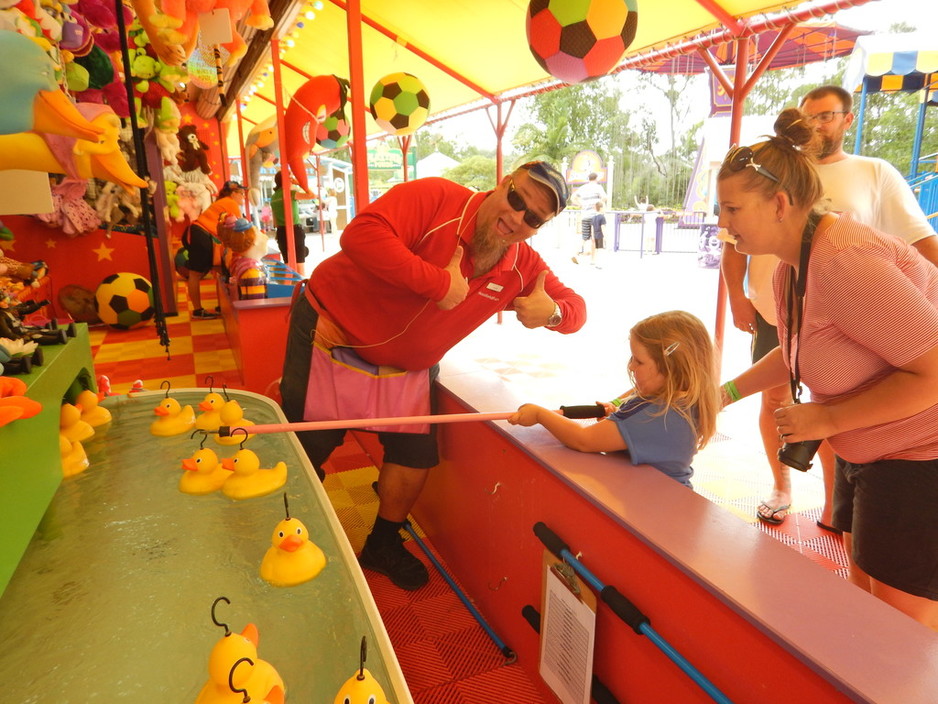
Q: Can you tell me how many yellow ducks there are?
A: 12